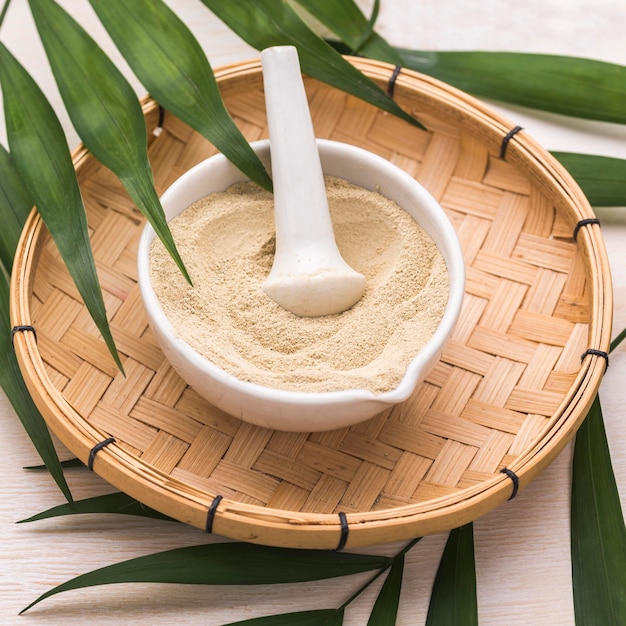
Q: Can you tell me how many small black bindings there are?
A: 10